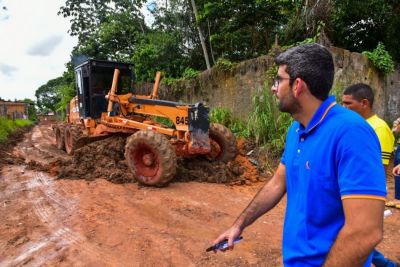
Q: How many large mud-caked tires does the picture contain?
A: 4